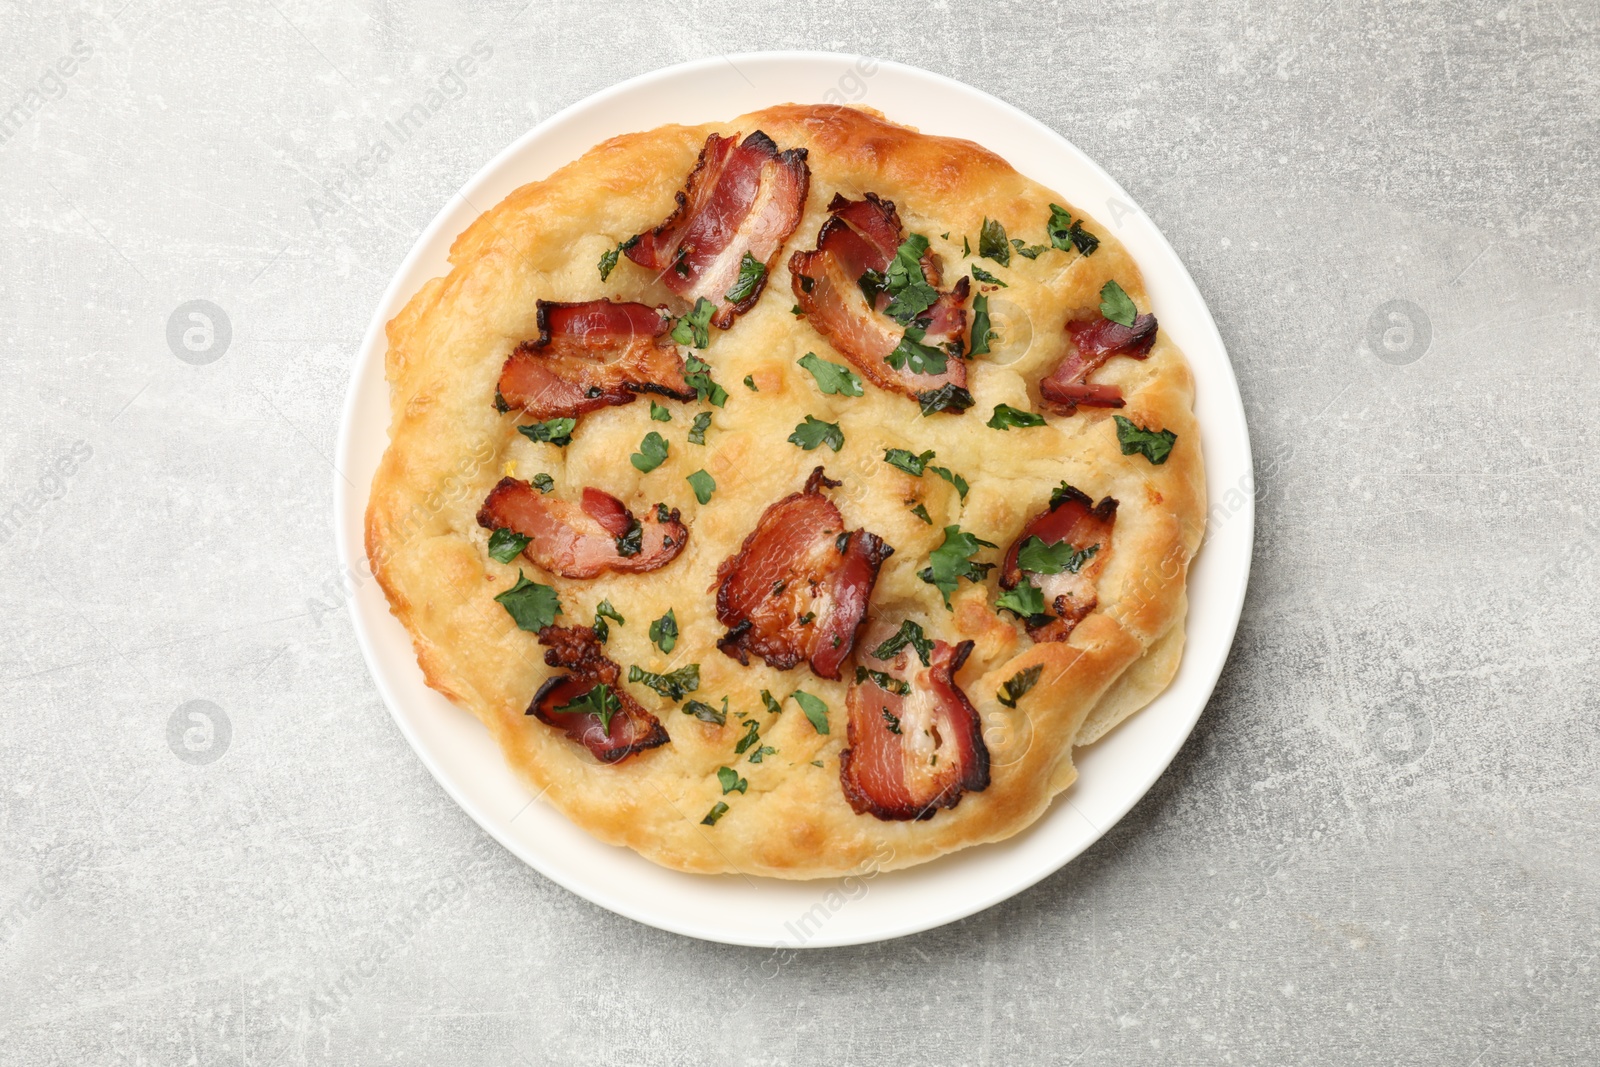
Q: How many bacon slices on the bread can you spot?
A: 9